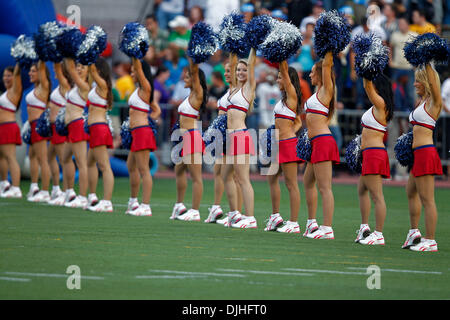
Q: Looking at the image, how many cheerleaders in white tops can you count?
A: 13